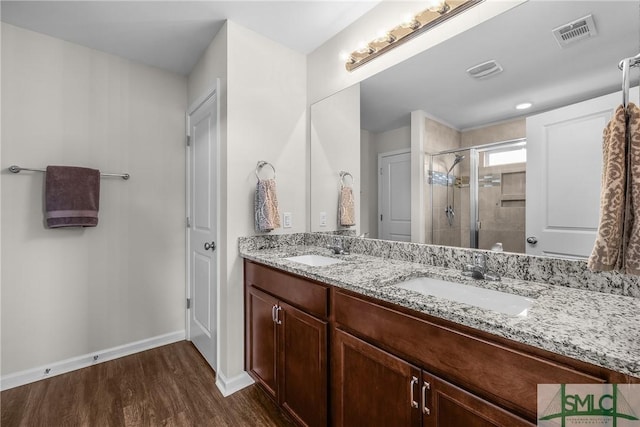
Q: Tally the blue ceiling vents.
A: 0